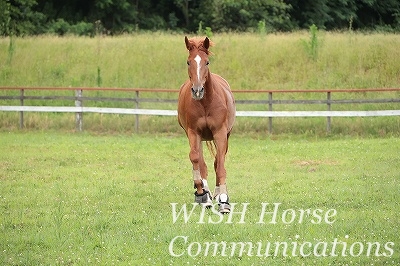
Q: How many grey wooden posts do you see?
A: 5